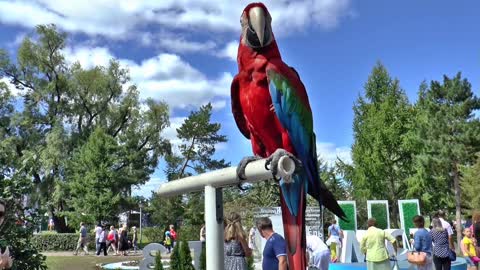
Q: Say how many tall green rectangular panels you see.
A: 3